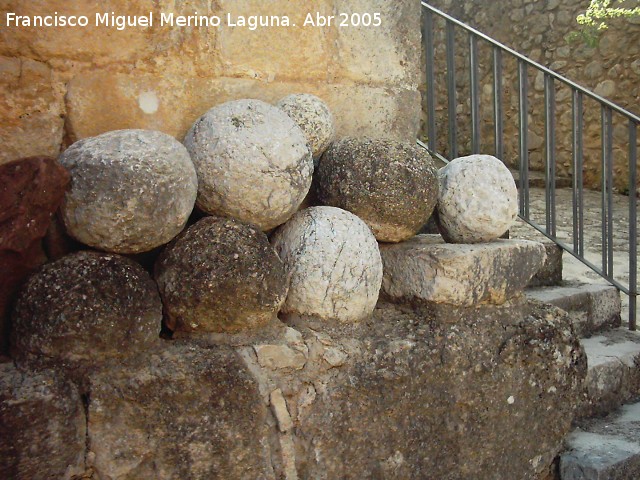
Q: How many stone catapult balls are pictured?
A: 8